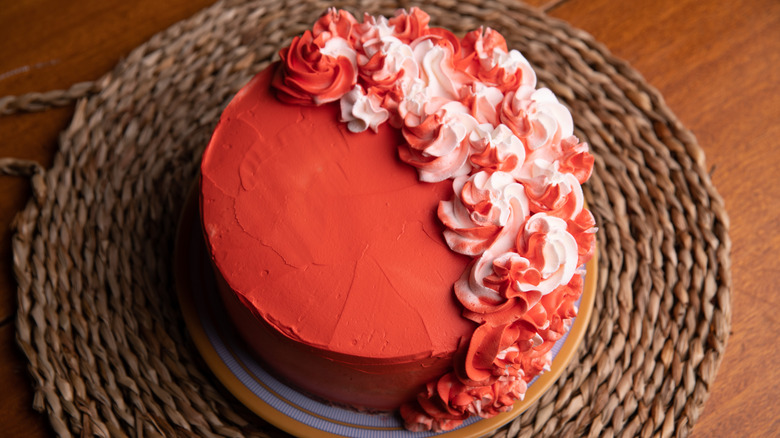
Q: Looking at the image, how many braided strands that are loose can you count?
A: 2